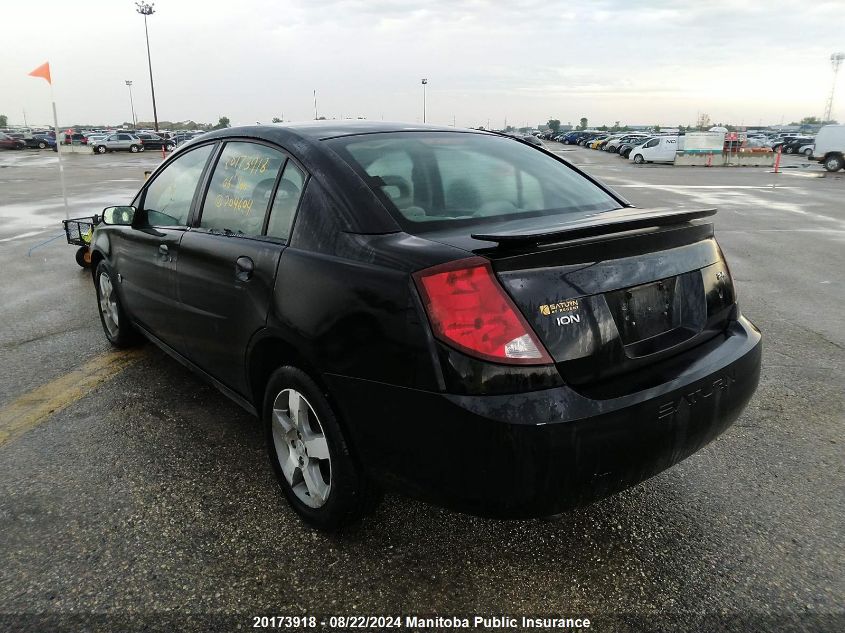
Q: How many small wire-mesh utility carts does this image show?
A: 1